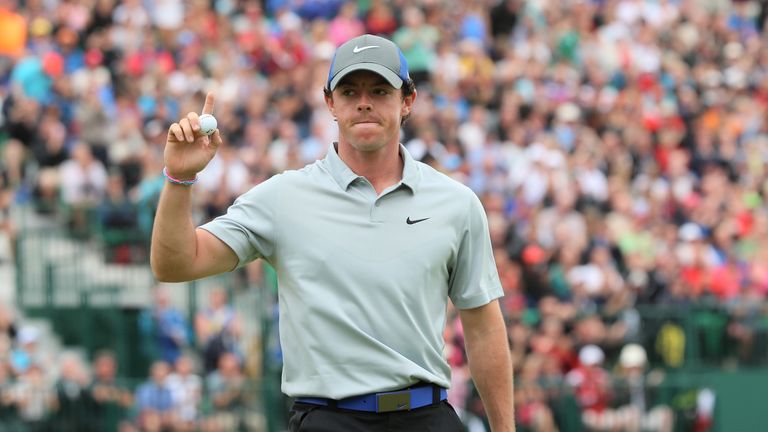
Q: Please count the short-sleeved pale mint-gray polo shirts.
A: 1